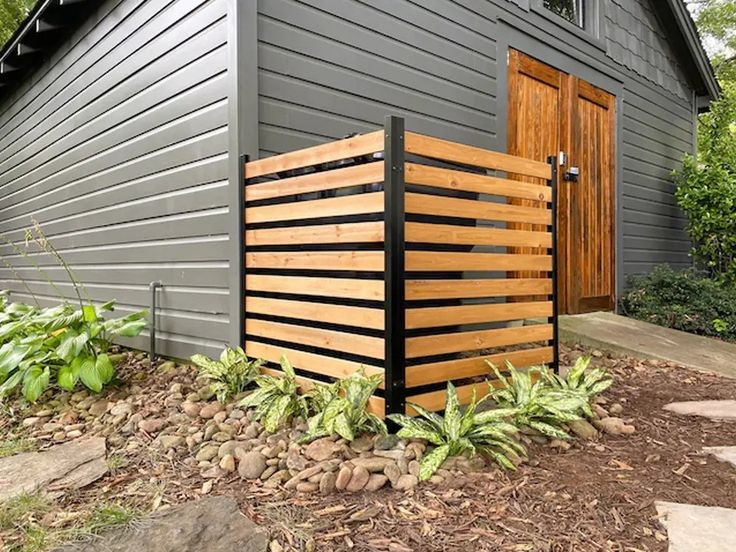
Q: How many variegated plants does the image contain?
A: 6